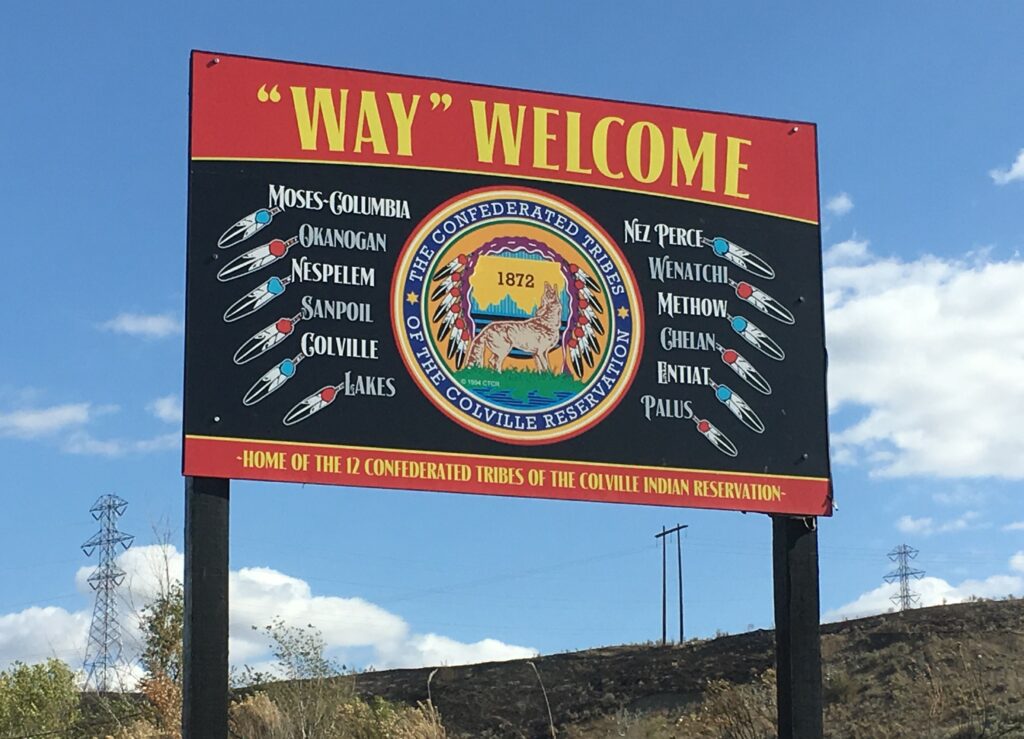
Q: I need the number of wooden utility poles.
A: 2